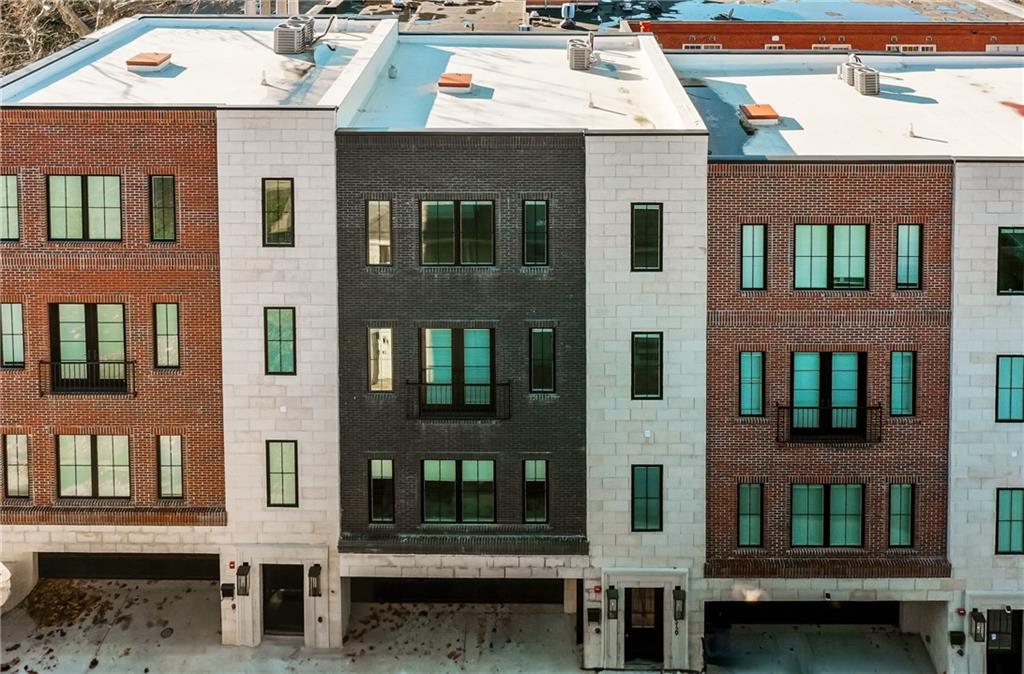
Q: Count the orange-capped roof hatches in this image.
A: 3